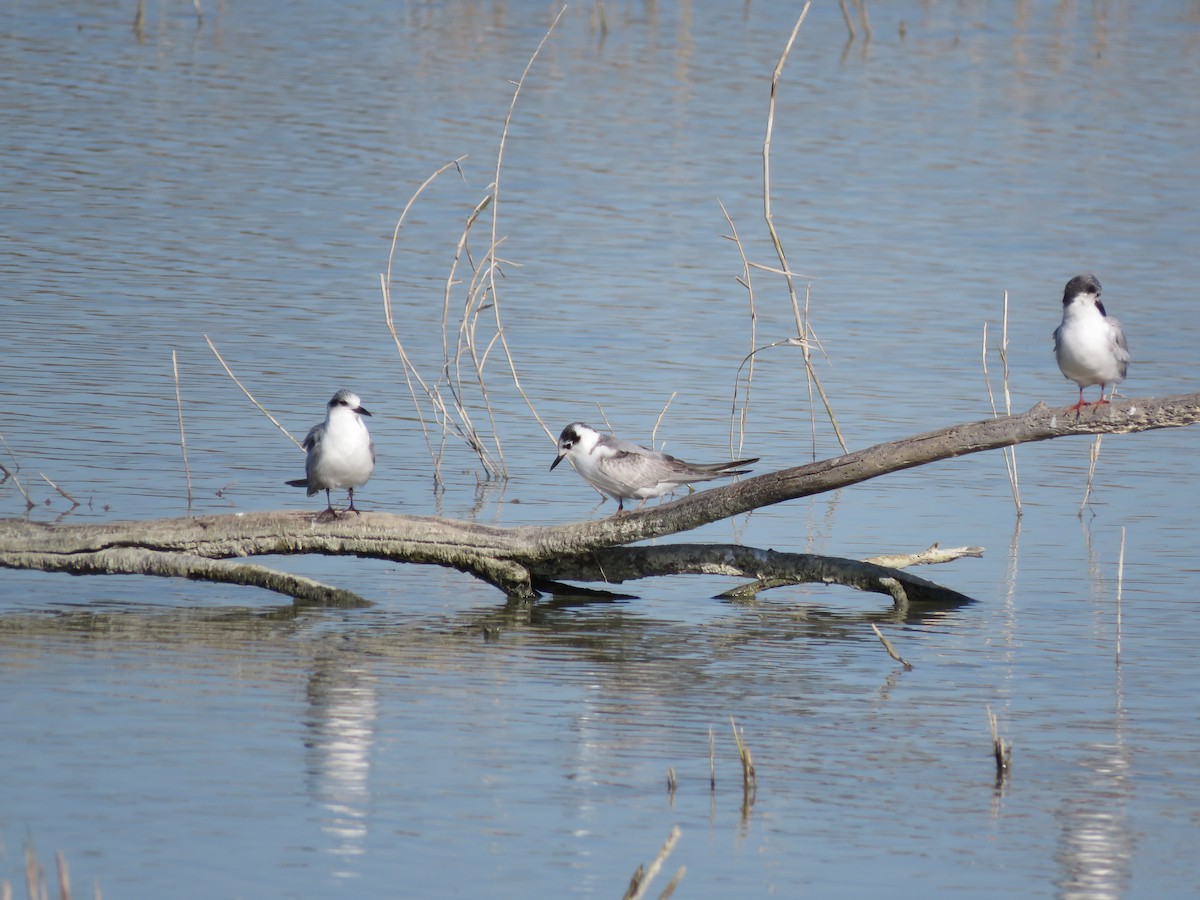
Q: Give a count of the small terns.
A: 3